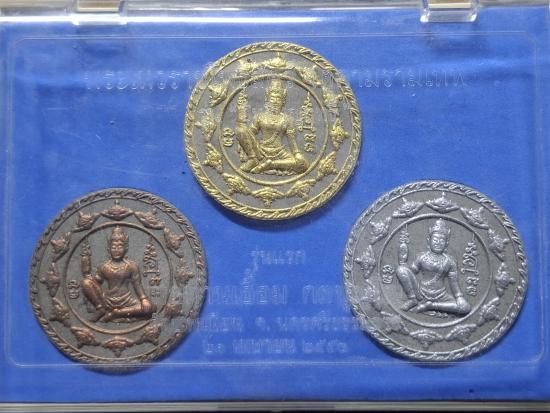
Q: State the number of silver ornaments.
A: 1